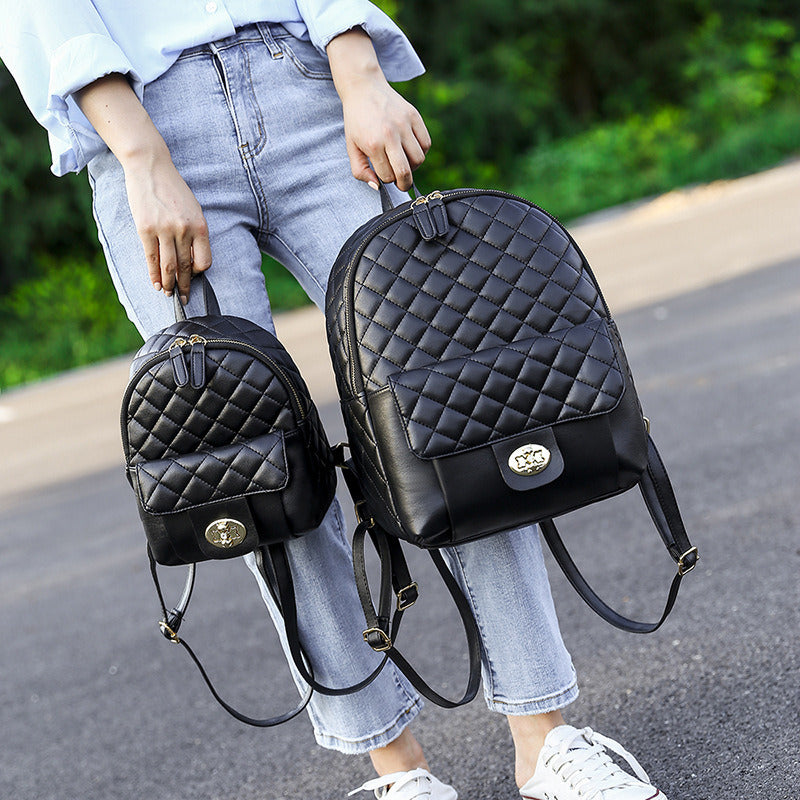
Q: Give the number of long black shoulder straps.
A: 4